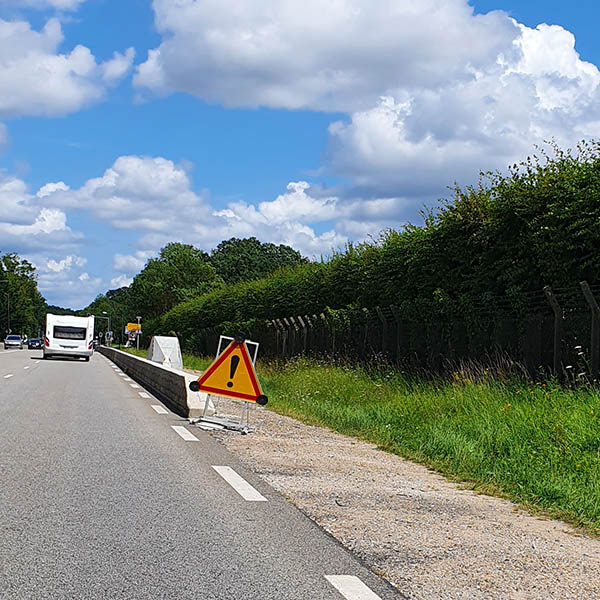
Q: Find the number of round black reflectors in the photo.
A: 3